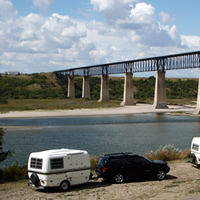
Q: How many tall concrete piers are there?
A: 6